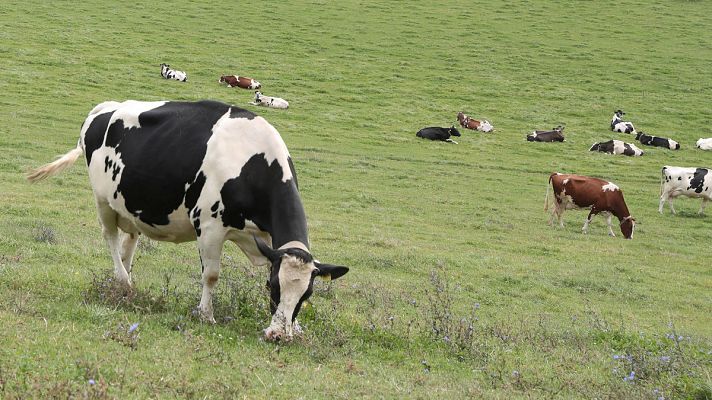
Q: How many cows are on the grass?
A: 13